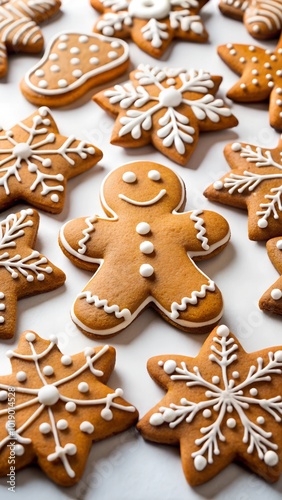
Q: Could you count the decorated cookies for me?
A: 13